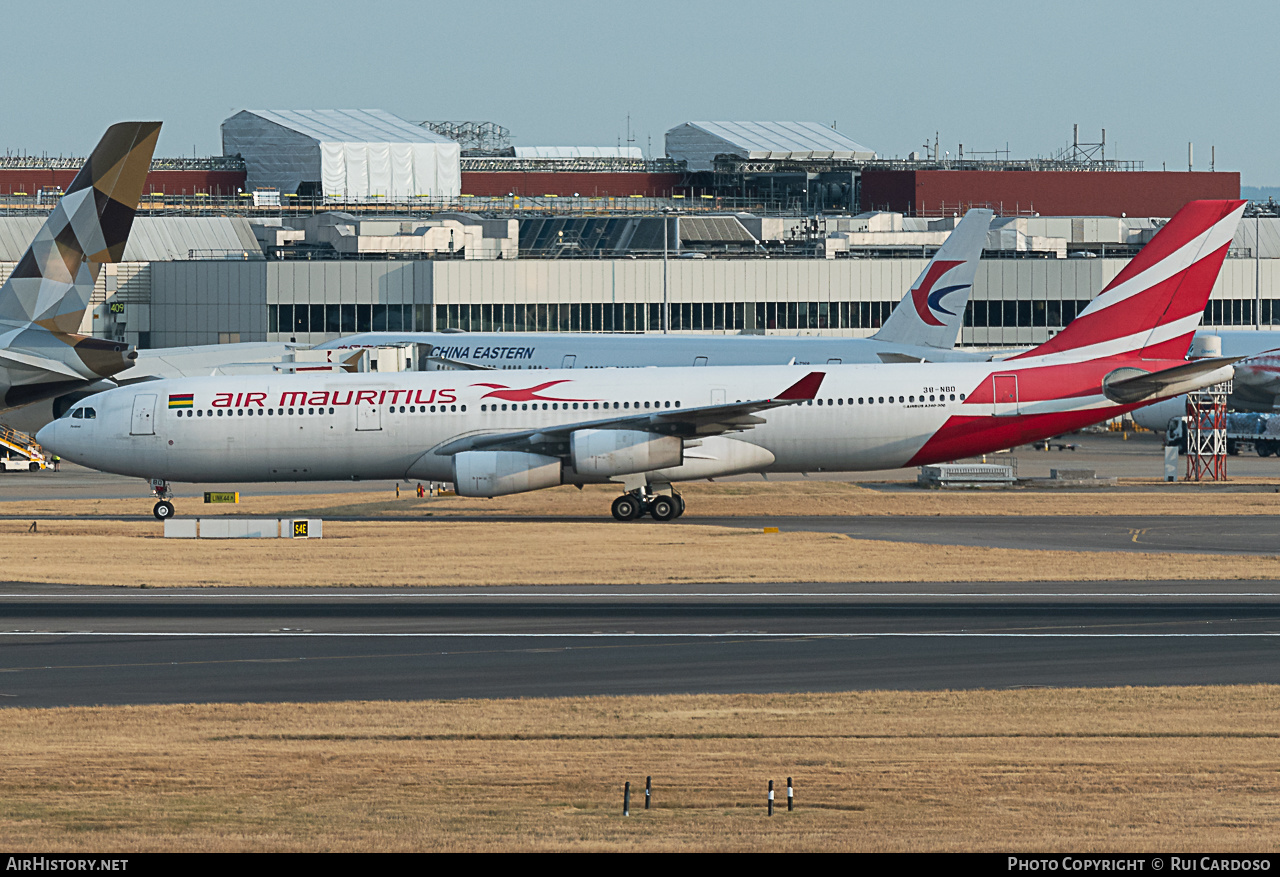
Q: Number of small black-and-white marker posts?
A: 4